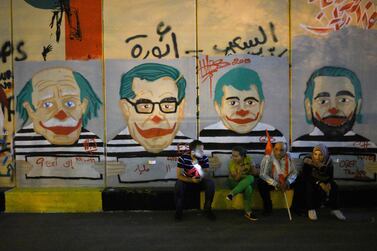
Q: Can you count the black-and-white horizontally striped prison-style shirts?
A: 4